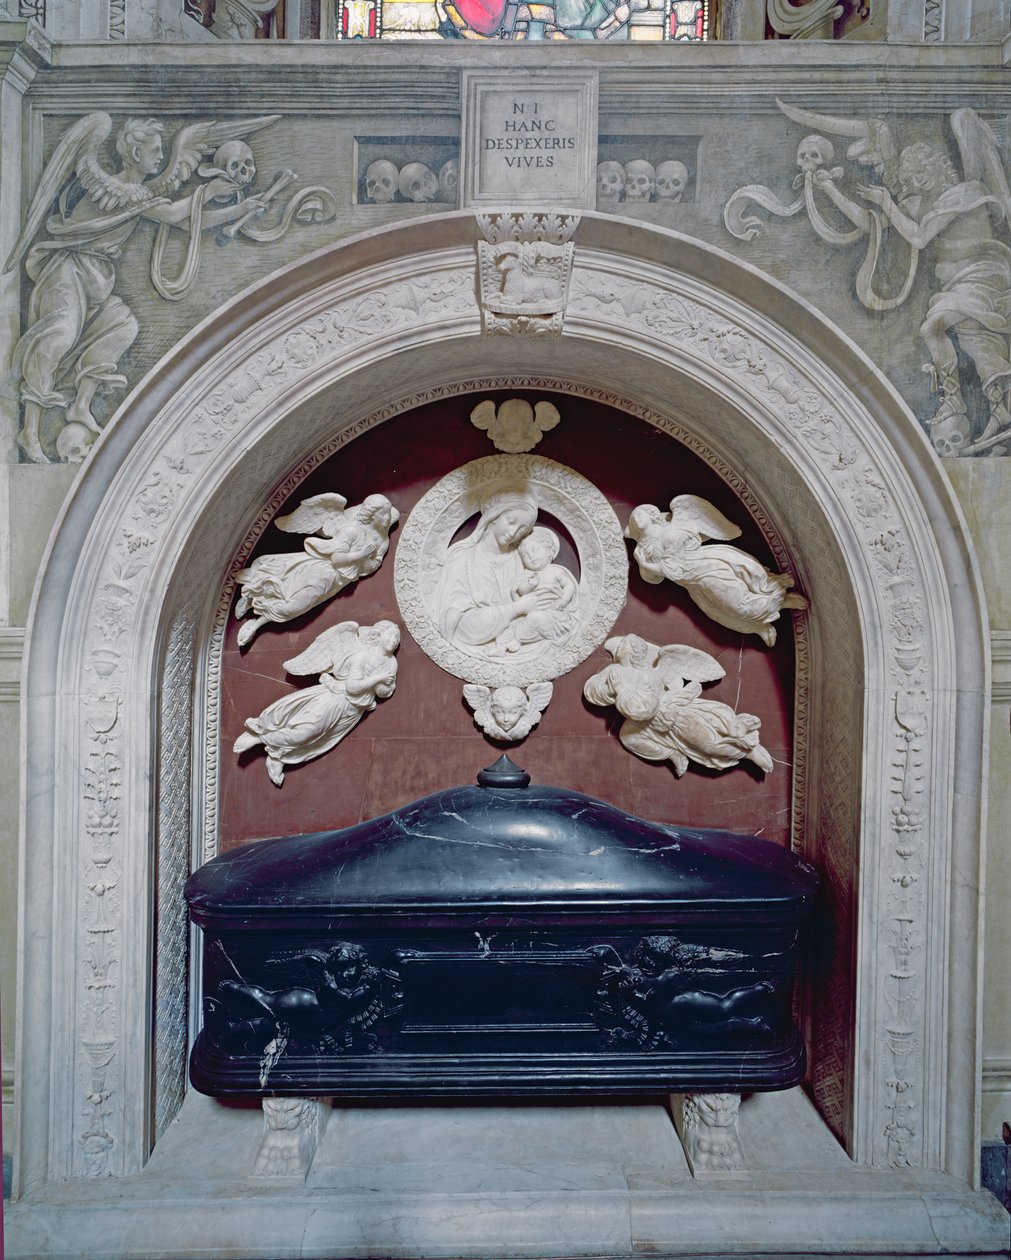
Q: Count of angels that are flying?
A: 4